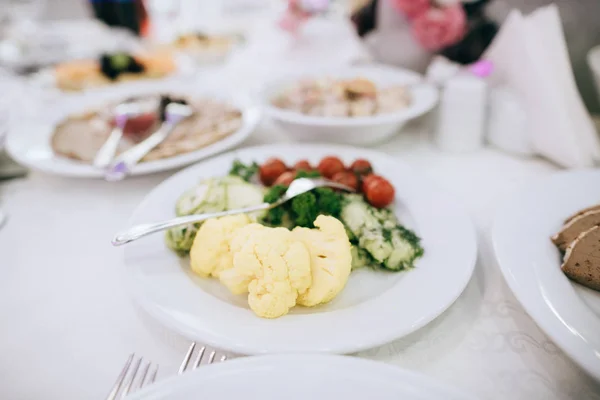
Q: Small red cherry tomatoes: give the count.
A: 8